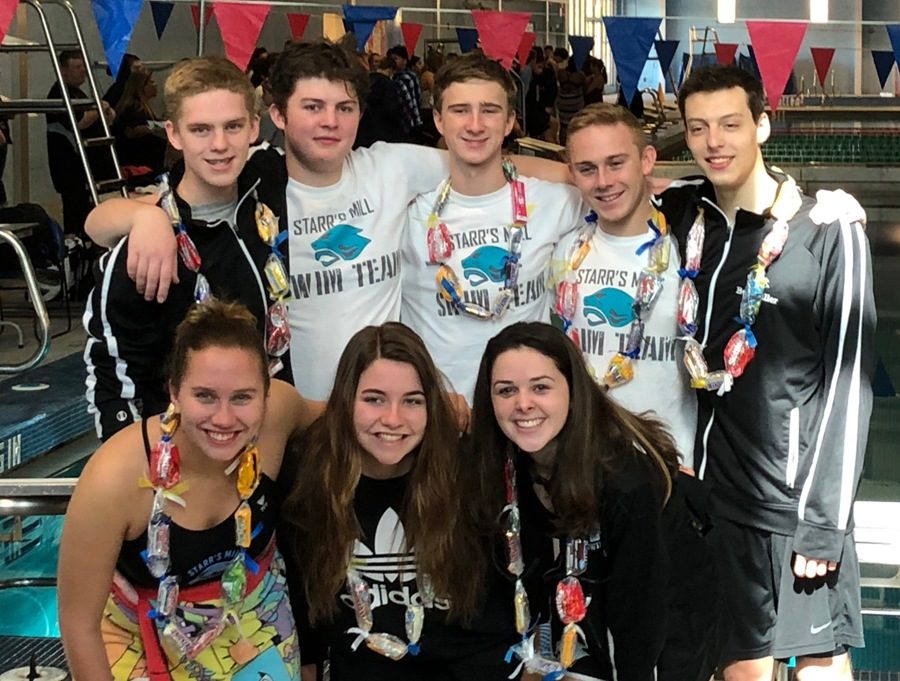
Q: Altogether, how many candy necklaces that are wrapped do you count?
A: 7